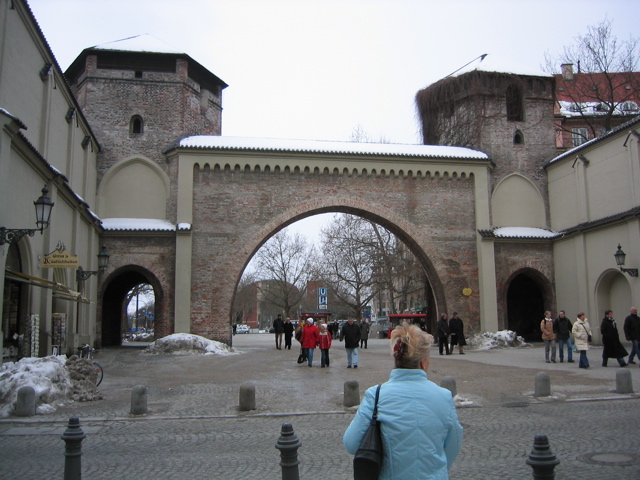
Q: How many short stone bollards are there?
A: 7